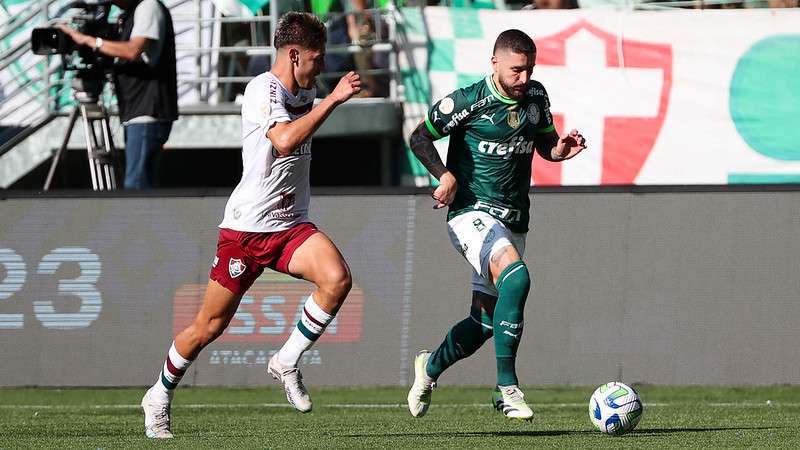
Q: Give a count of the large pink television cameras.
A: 0